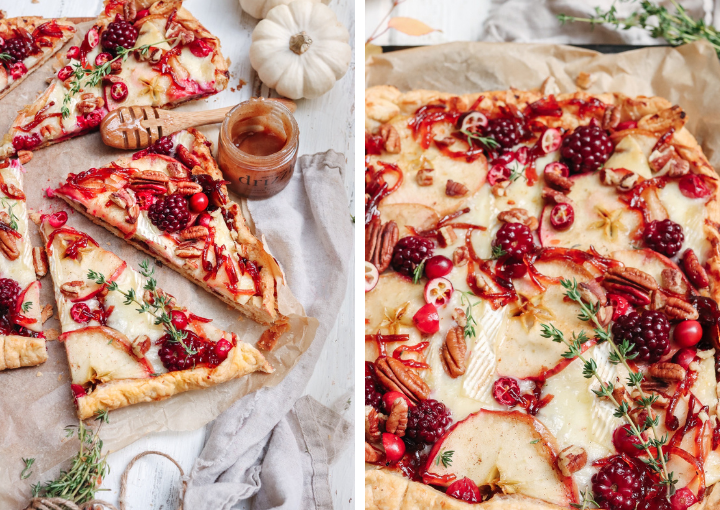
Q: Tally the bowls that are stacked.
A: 0